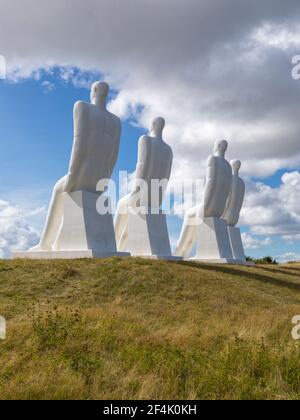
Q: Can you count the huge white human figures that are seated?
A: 4